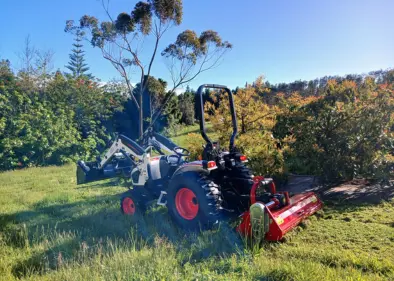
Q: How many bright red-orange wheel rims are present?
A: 2